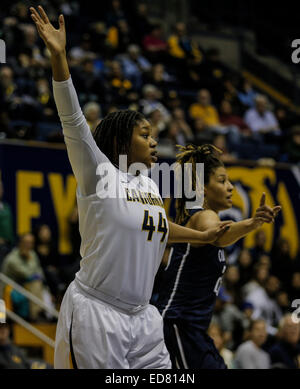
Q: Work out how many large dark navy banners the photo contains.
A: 1